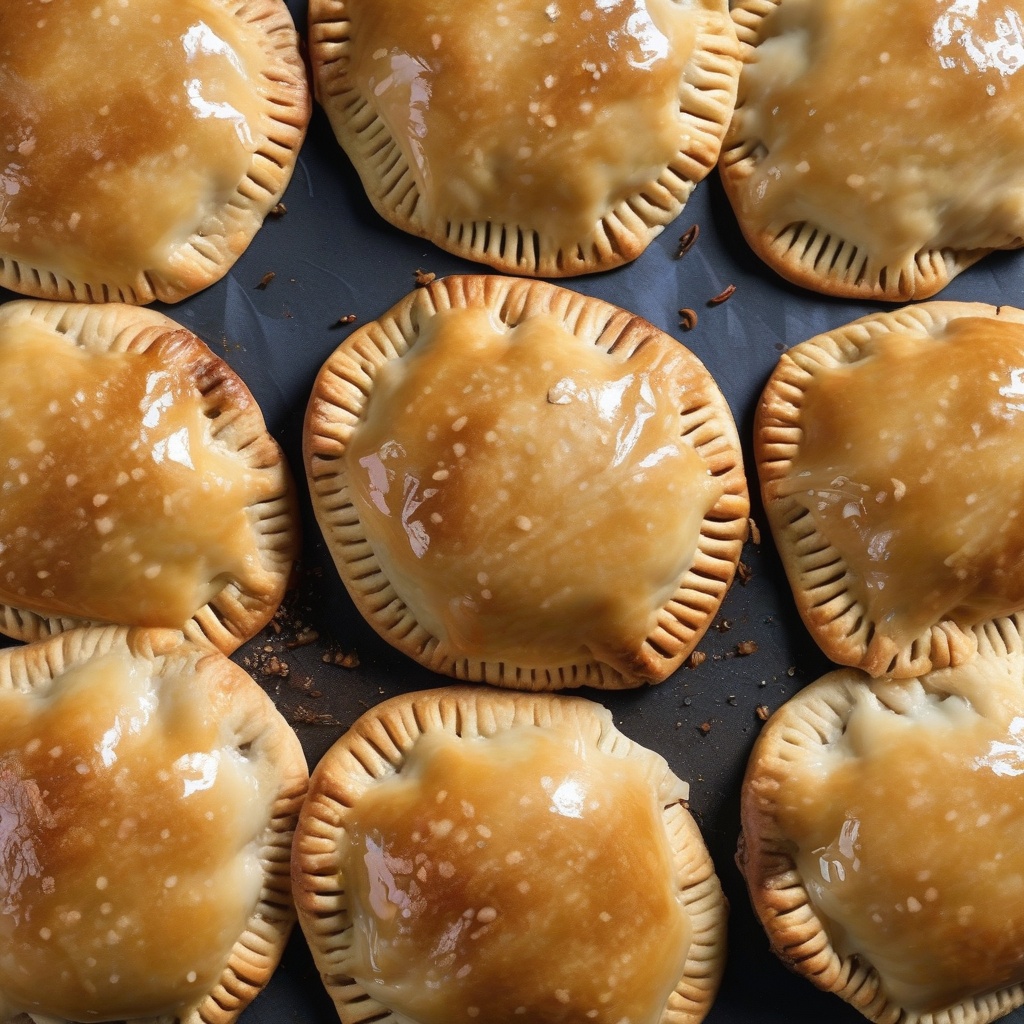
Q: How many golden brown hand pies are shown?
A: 9